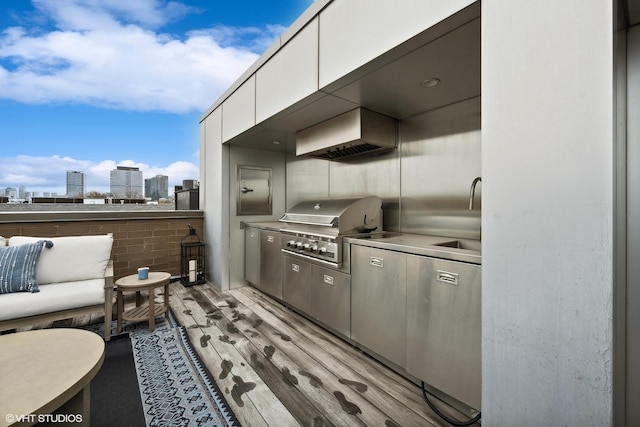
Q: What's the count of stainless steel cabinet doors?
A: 6